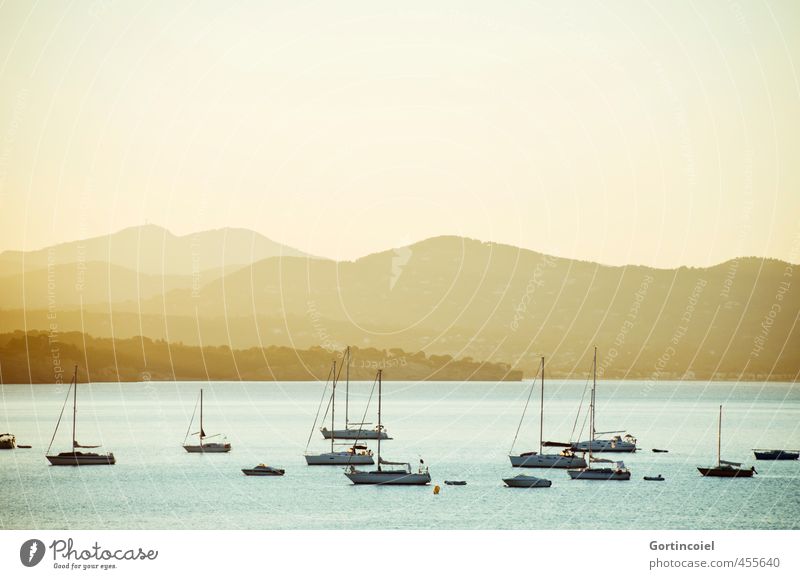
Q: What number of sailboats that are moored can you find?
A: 9